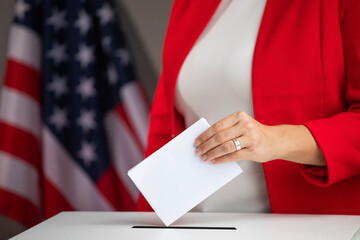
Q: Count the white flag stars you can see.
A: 14